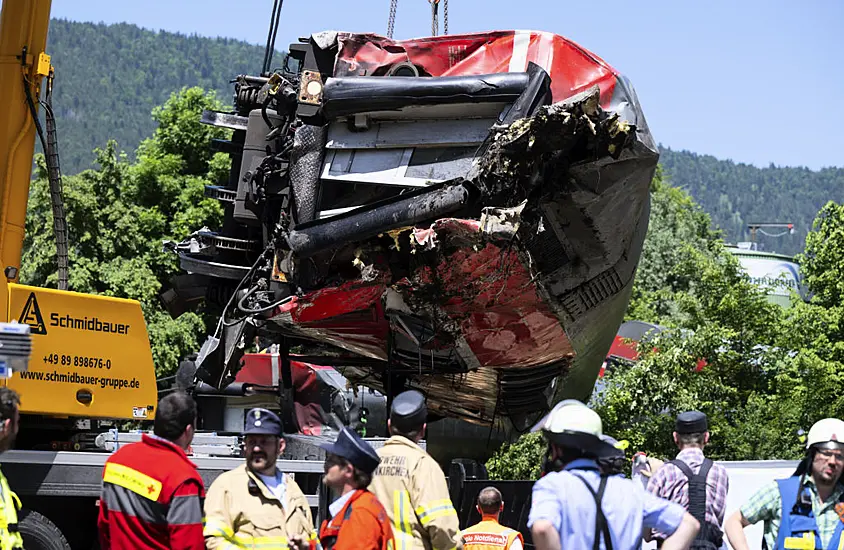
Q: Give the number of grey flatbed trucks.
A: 1